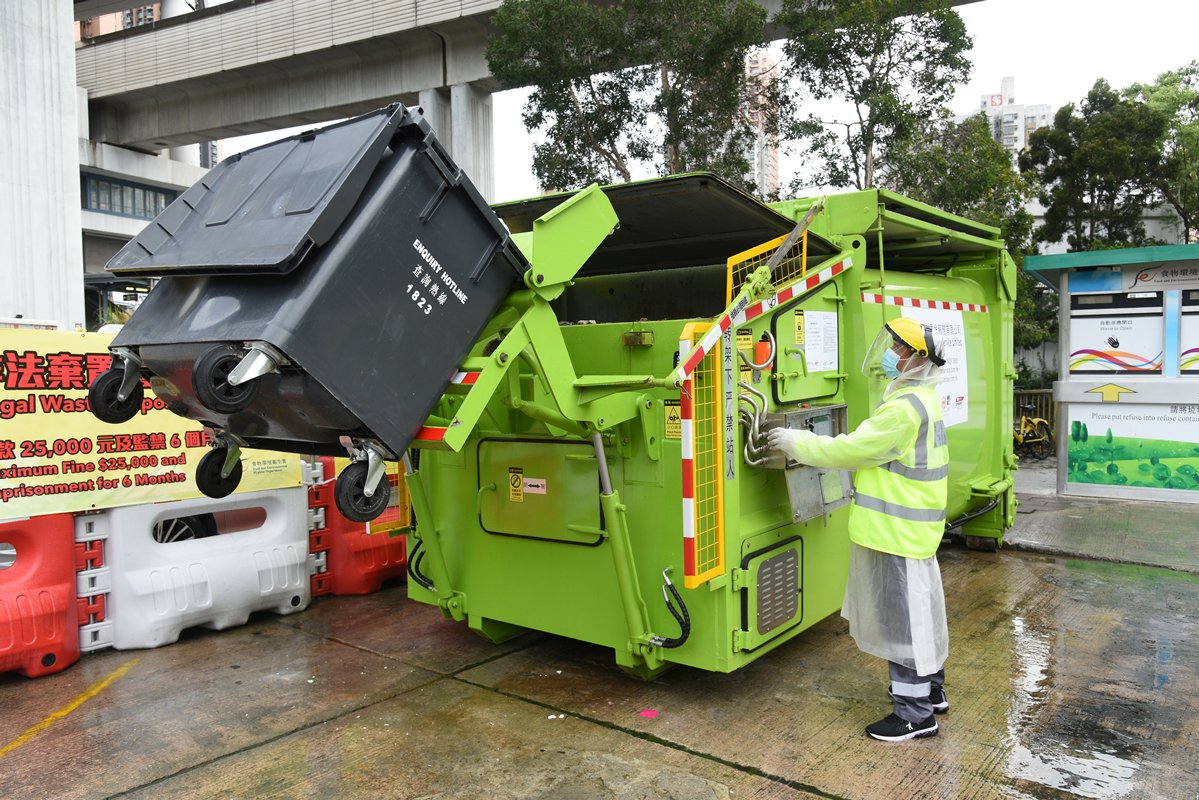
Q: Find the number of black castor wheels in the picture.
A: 4